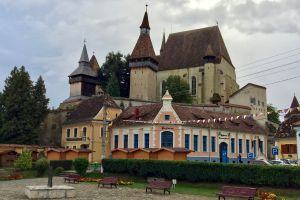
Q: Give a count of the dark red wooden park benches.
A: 4